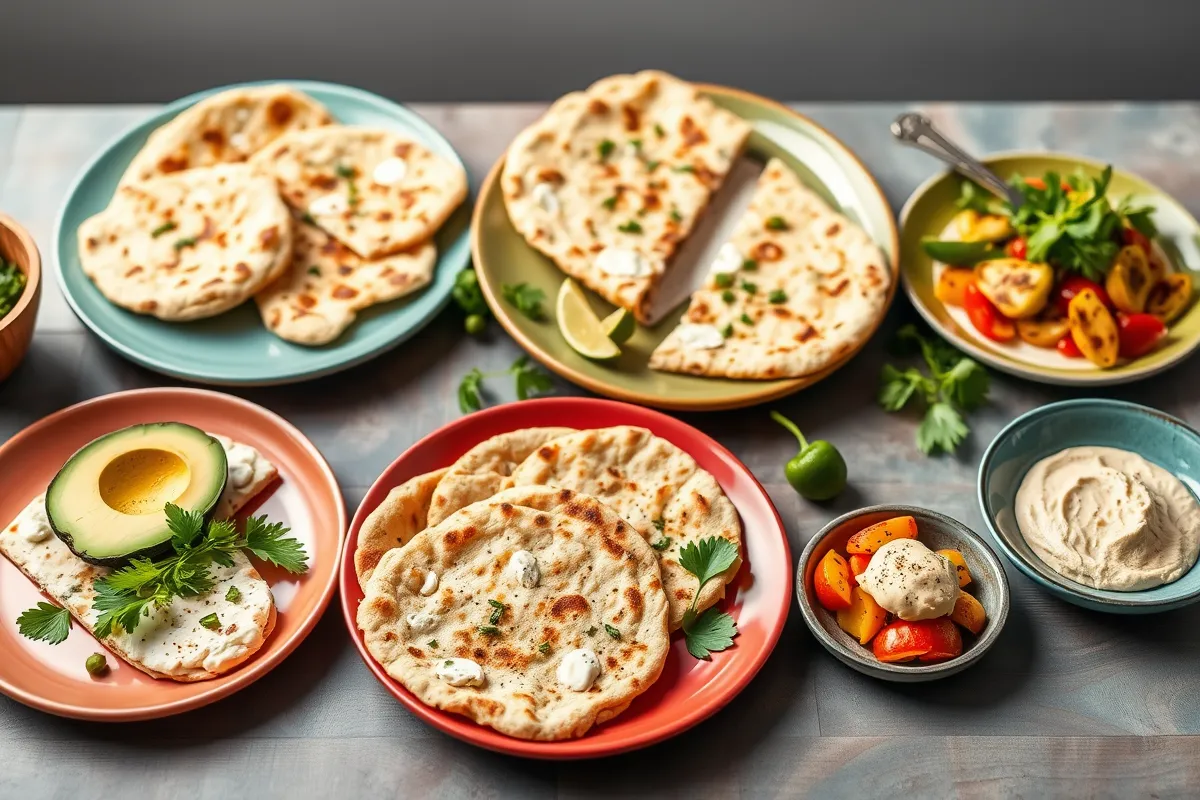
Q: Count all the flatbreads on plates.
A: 11